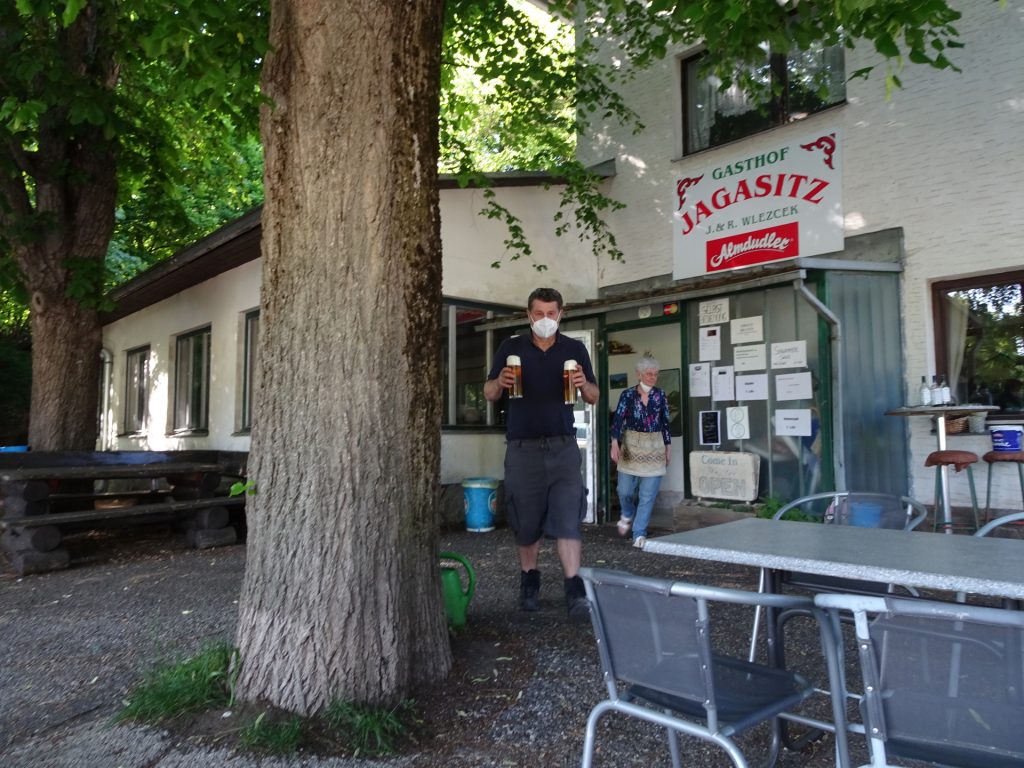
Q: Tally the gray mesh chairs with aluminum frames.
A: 4